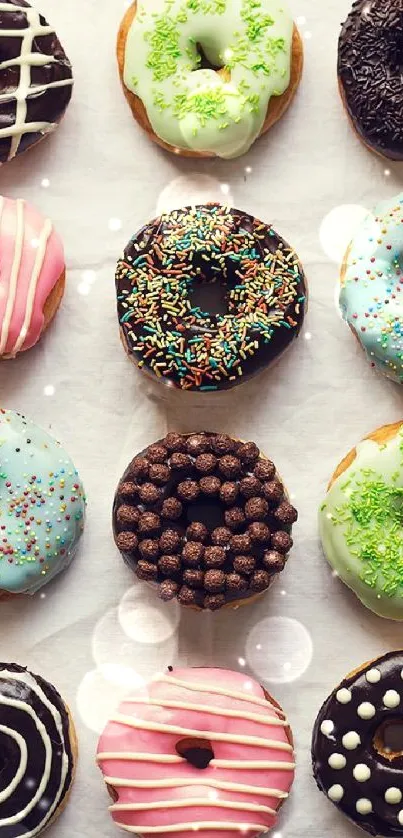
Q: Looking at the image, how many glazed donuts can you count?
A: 12